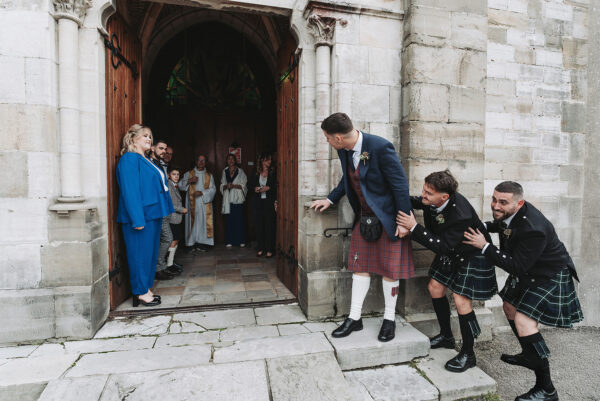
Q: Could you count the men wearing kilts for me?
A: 3